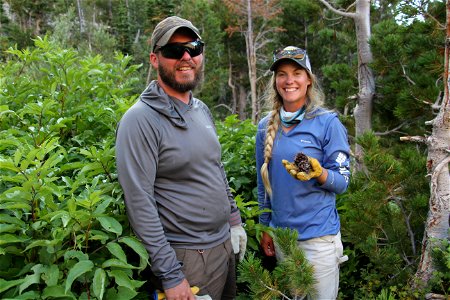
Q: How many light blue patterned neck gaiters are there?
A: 1